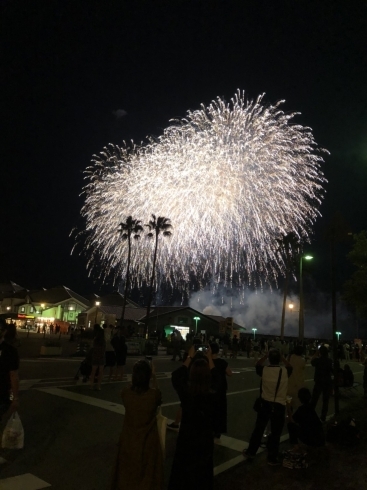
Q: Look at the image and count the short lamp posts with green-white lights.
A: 3